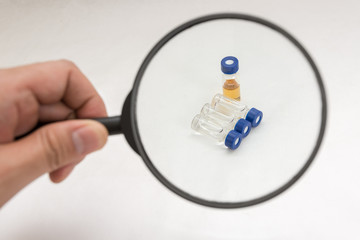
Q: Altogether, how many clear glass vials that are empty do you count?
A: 3